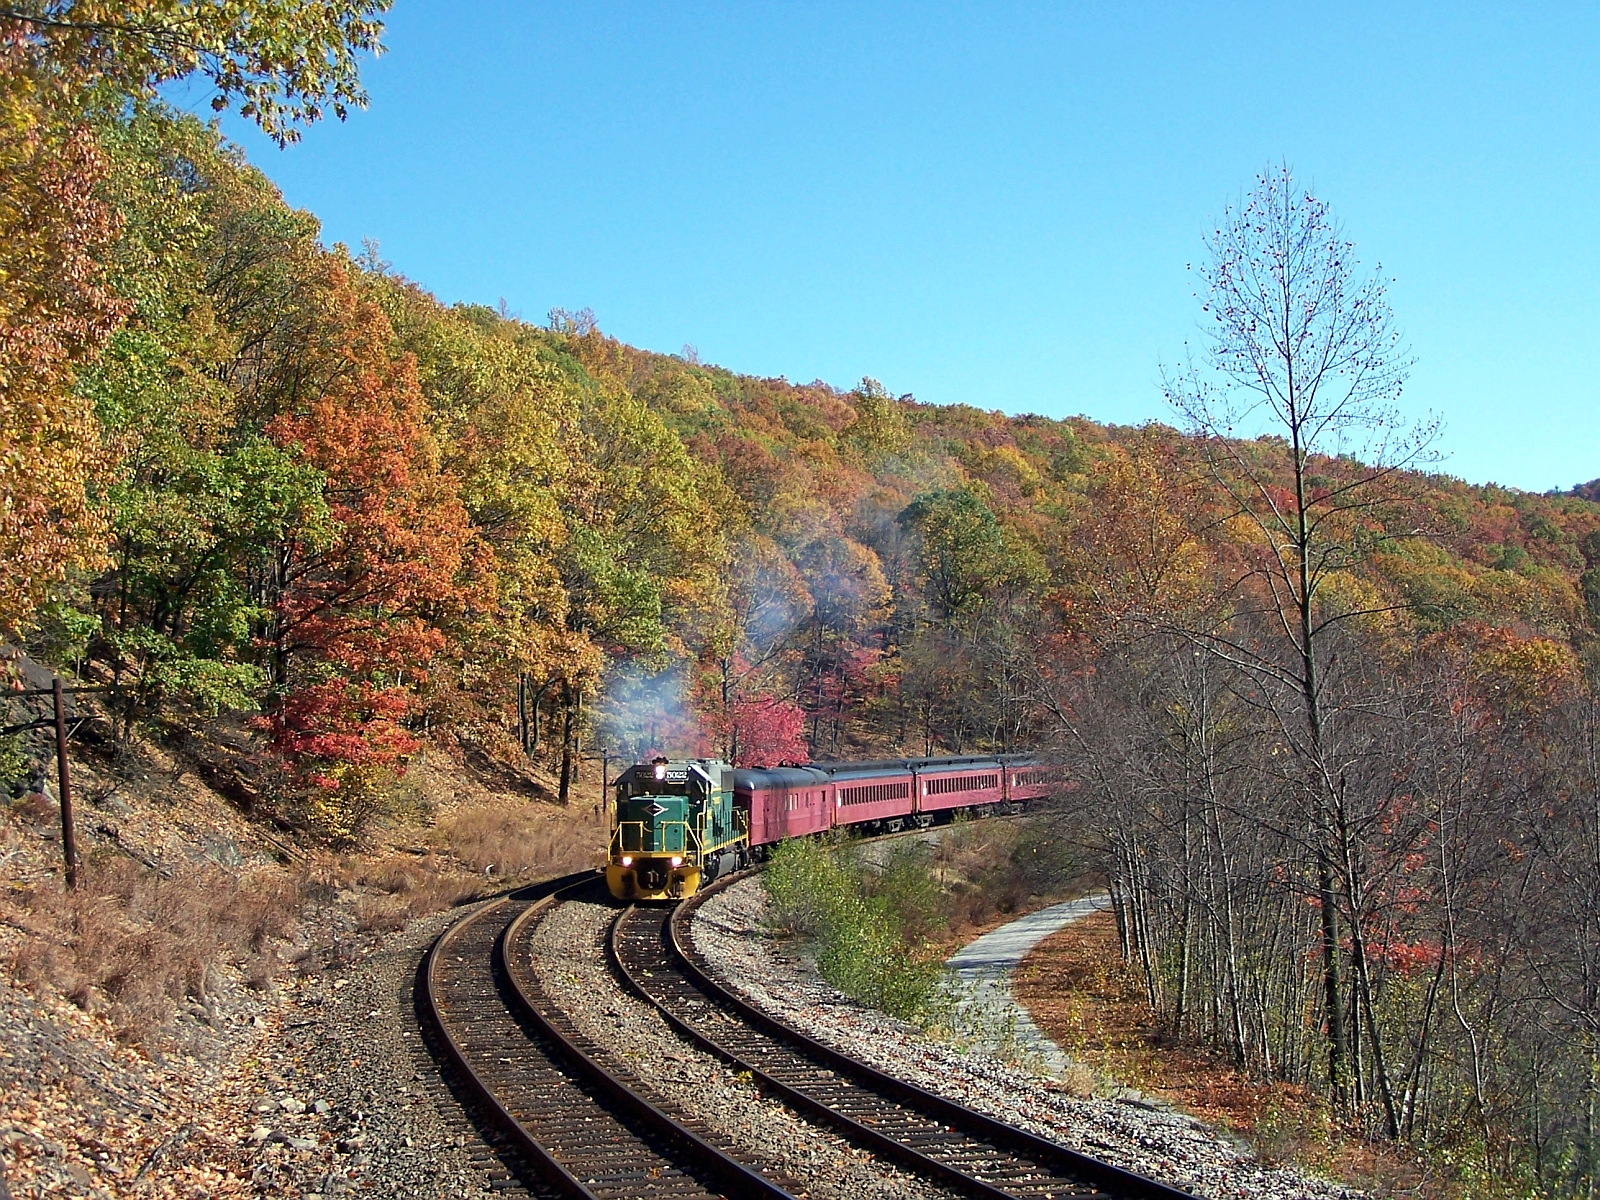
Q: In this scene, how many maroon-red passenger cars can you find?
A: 4